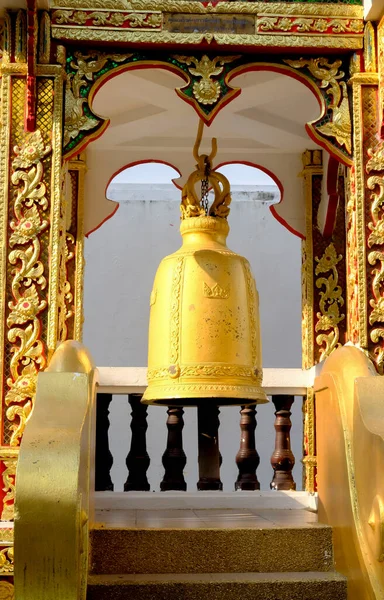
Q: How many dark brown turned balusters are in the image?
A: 6